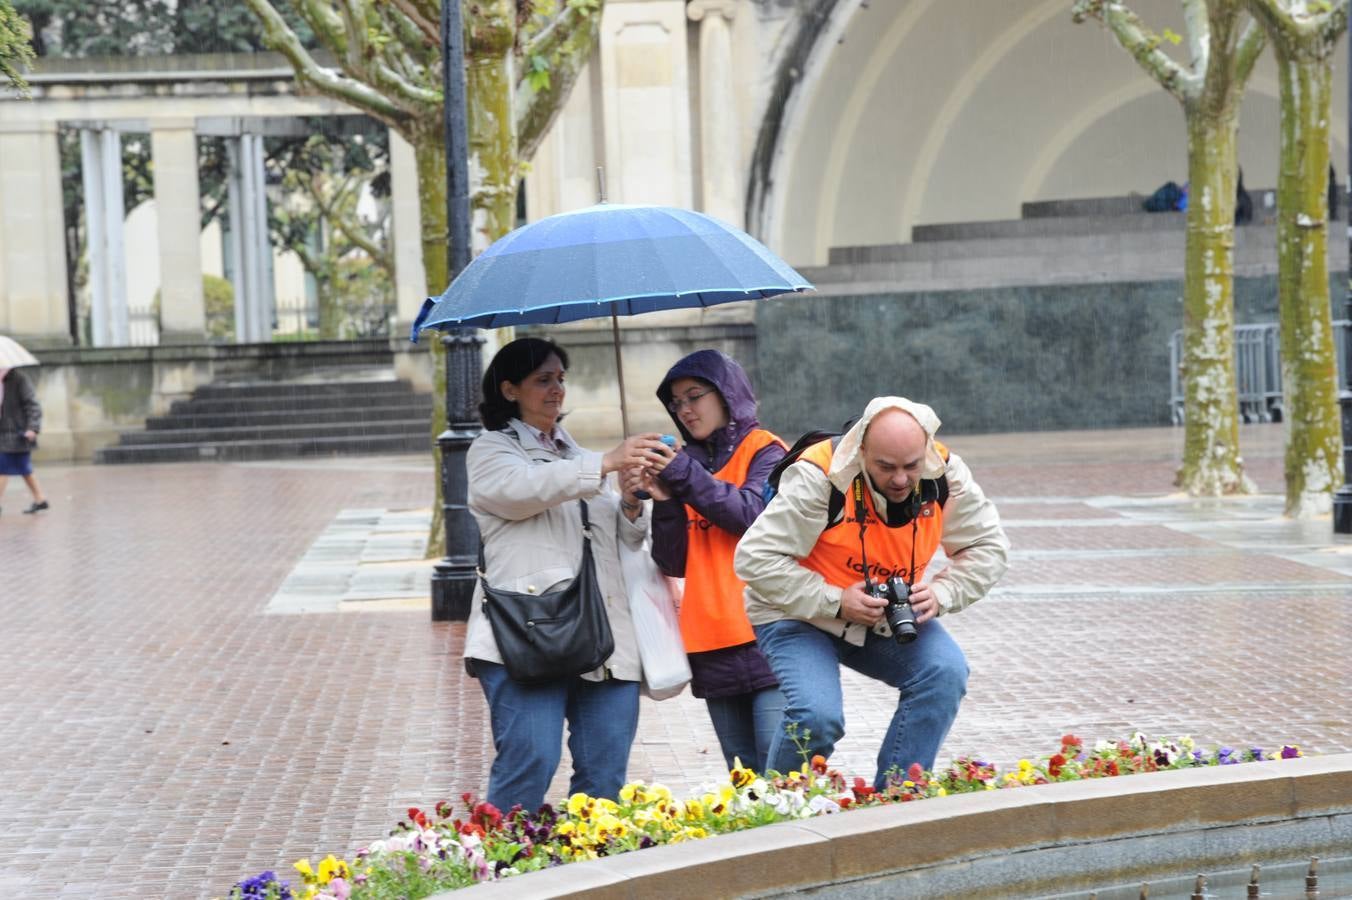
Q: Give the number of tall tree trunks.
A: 4